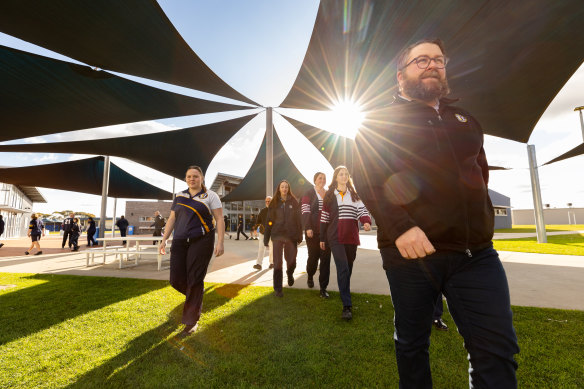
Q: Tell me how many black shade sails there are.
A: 8